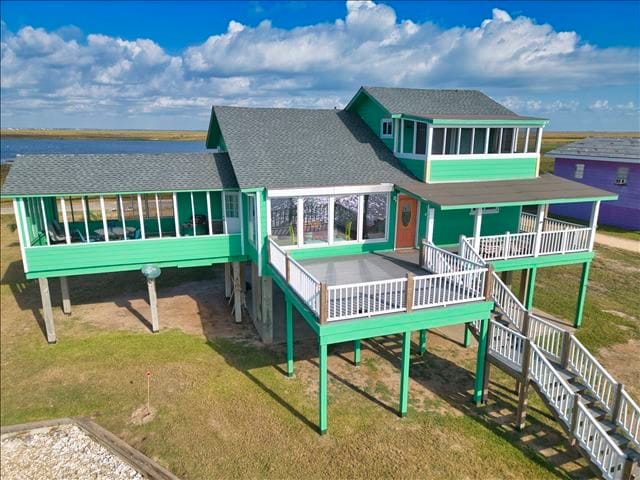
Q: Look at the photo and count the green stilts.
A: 9